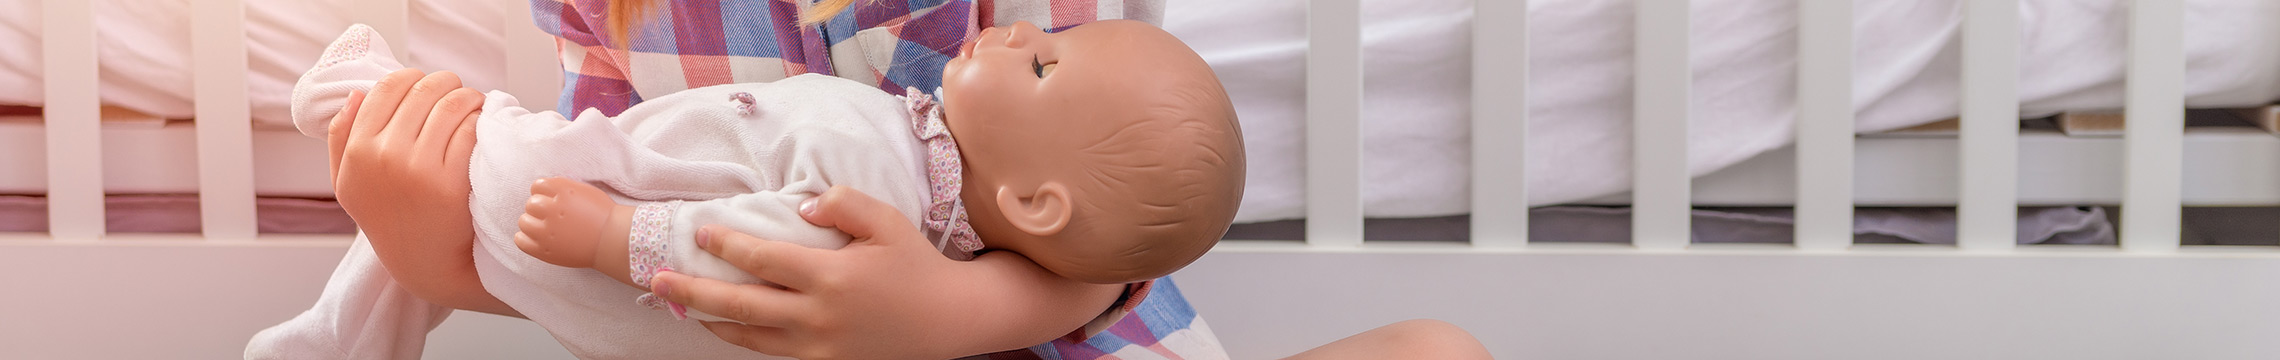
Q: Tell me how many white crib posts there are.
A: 10